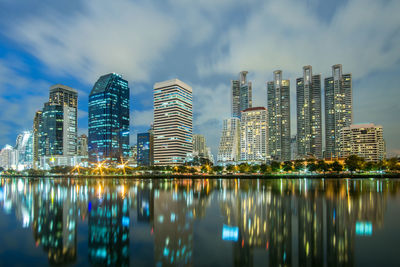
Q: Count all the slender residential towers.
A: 4